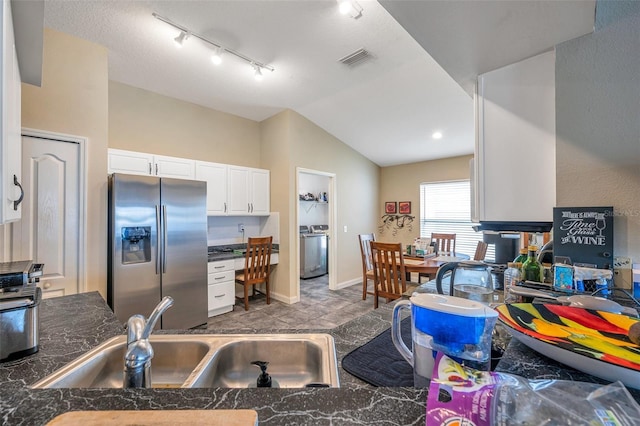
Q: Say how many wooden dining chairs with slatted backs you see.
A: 5